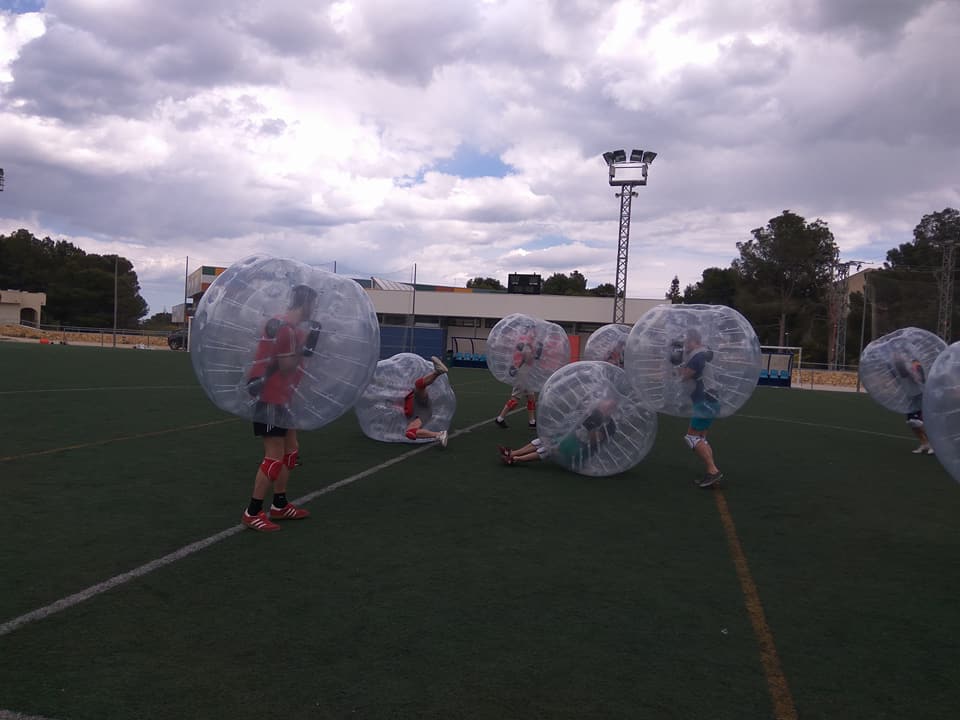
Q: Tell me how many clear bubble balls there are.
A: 8